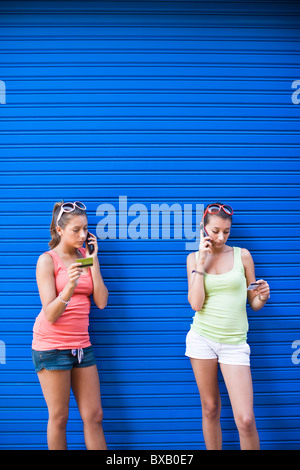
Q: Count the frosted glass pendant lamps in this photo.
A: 0